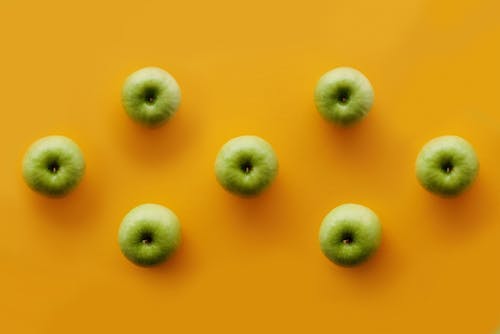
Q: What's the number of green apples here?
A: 7